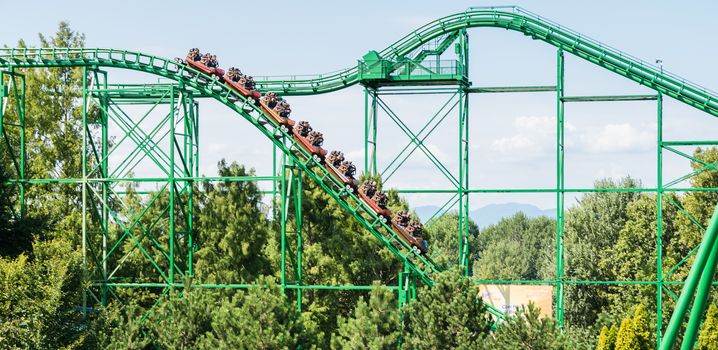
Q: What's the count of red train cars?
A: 7